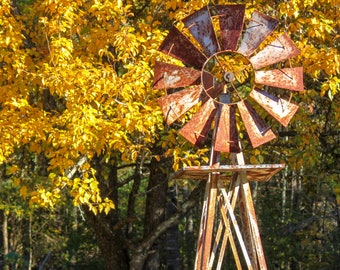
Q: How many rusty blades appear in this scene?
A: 12